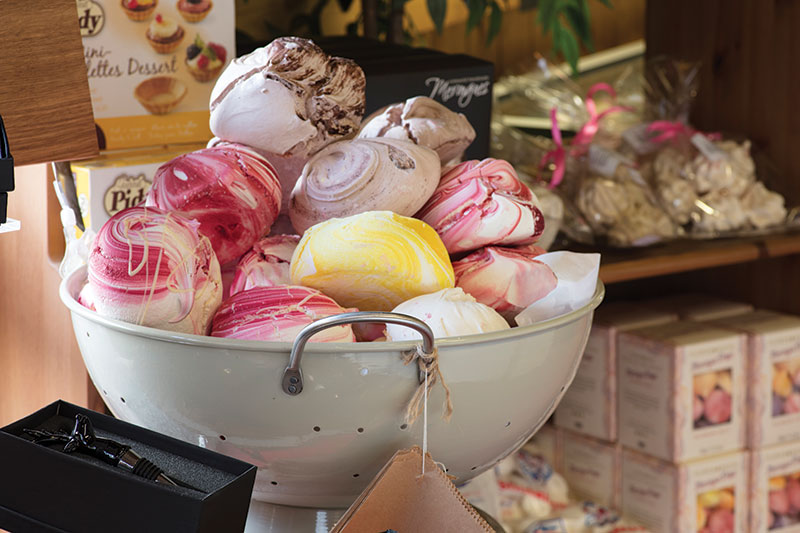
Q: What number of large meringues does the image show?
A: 11